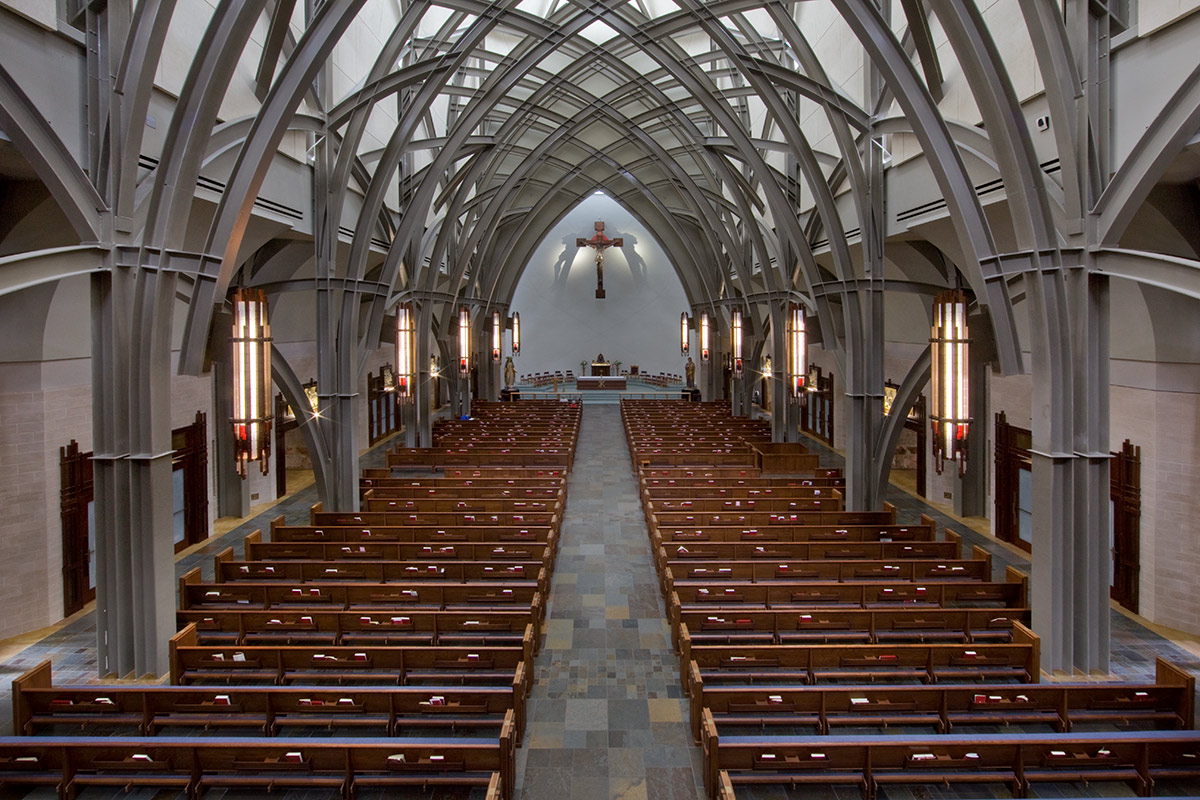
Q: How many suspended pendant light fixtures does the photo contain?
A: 10